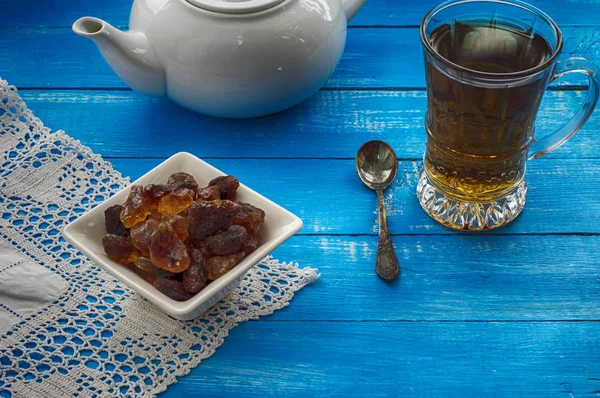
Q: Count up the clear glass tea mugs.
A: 1